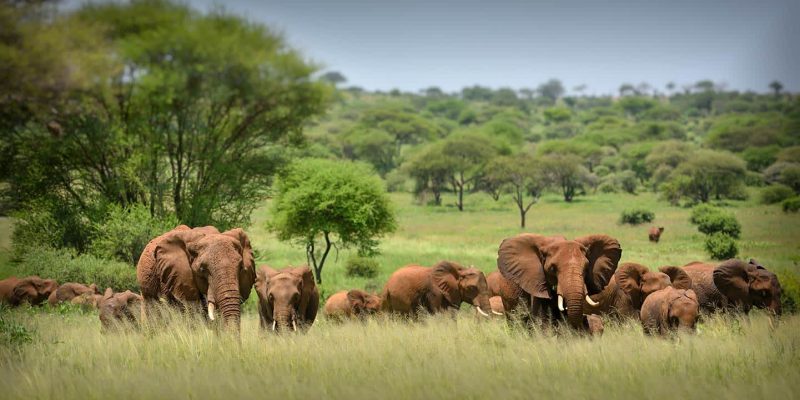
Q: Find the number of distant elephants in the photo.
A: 1